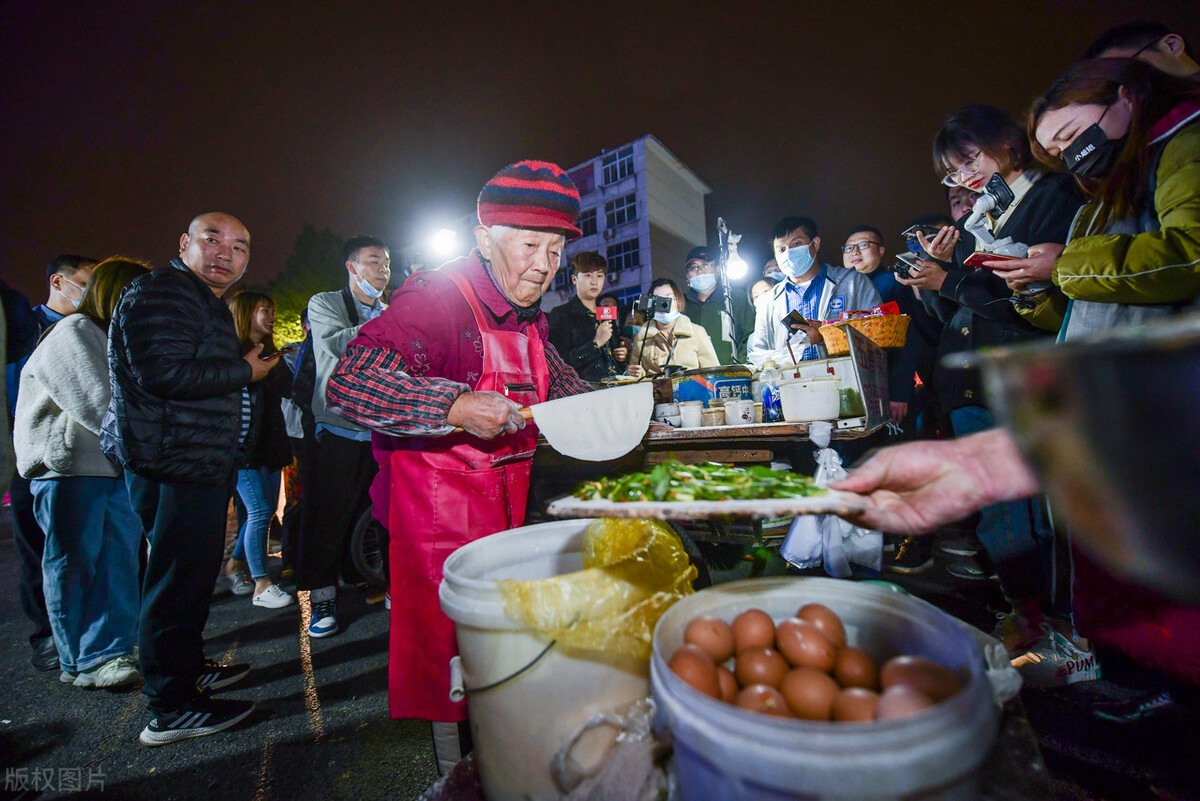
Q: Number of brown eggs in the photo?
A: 13